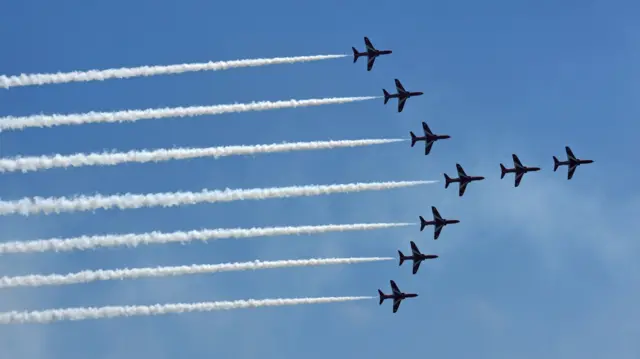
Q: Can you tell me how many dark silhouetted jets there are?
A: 9